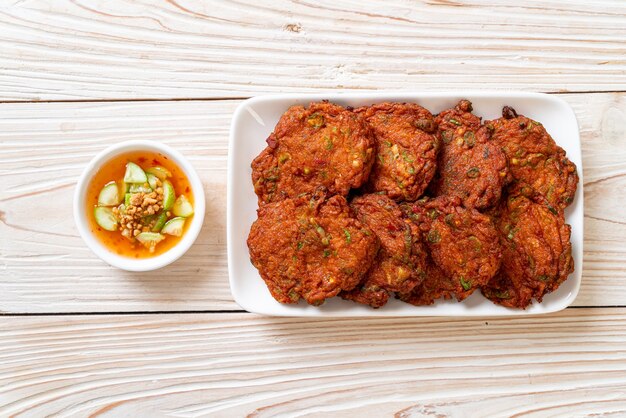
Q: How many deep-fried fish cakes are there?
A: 8